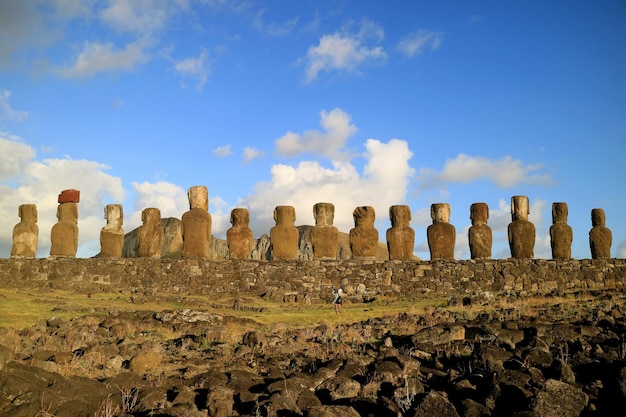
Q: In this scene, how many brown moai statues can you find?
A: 15